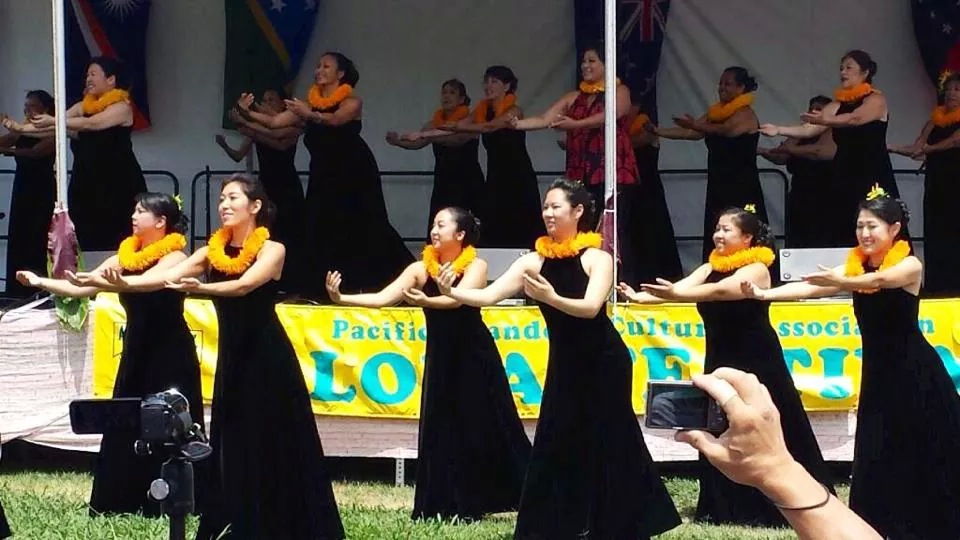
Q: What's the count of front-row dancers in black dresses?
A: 6